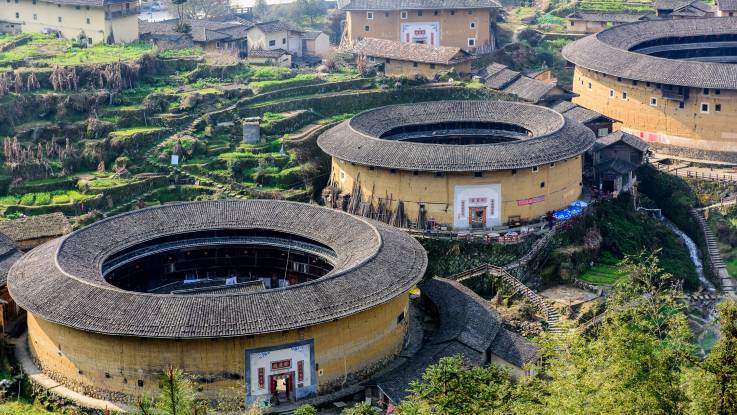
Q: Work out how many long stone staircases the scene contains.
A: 2